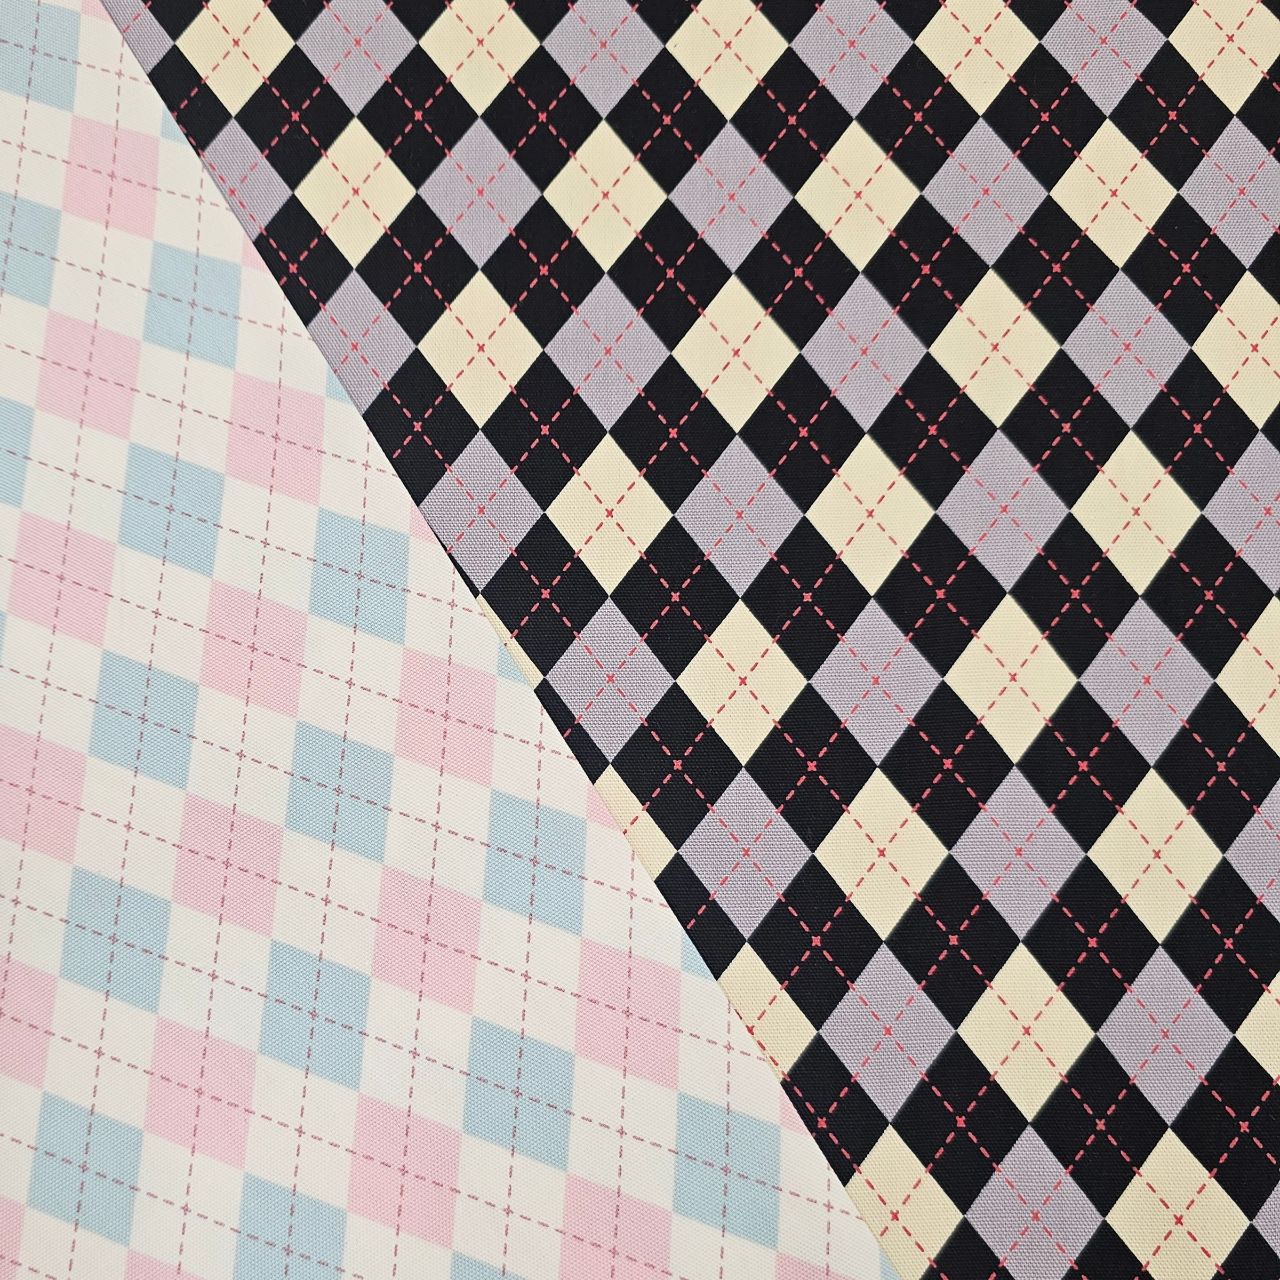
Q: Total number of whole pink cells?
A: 11